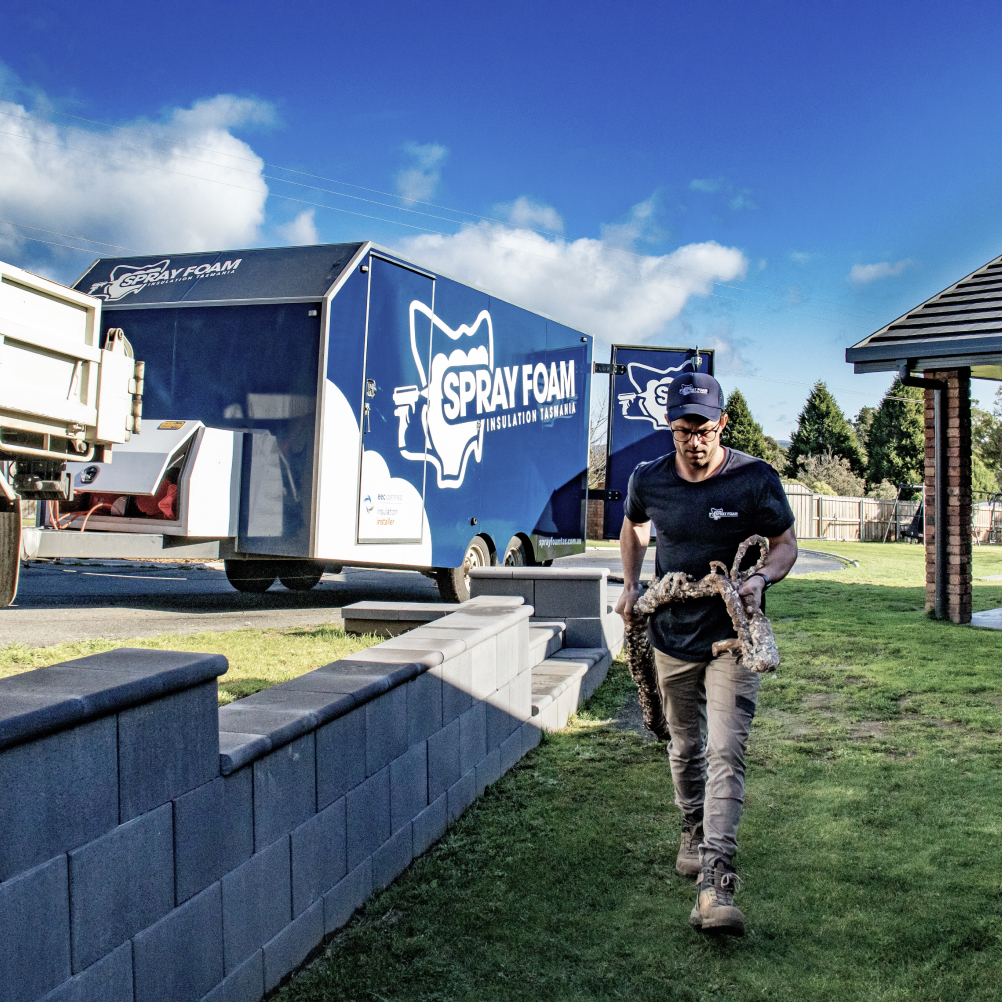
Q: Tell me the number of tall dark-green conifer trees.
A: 3